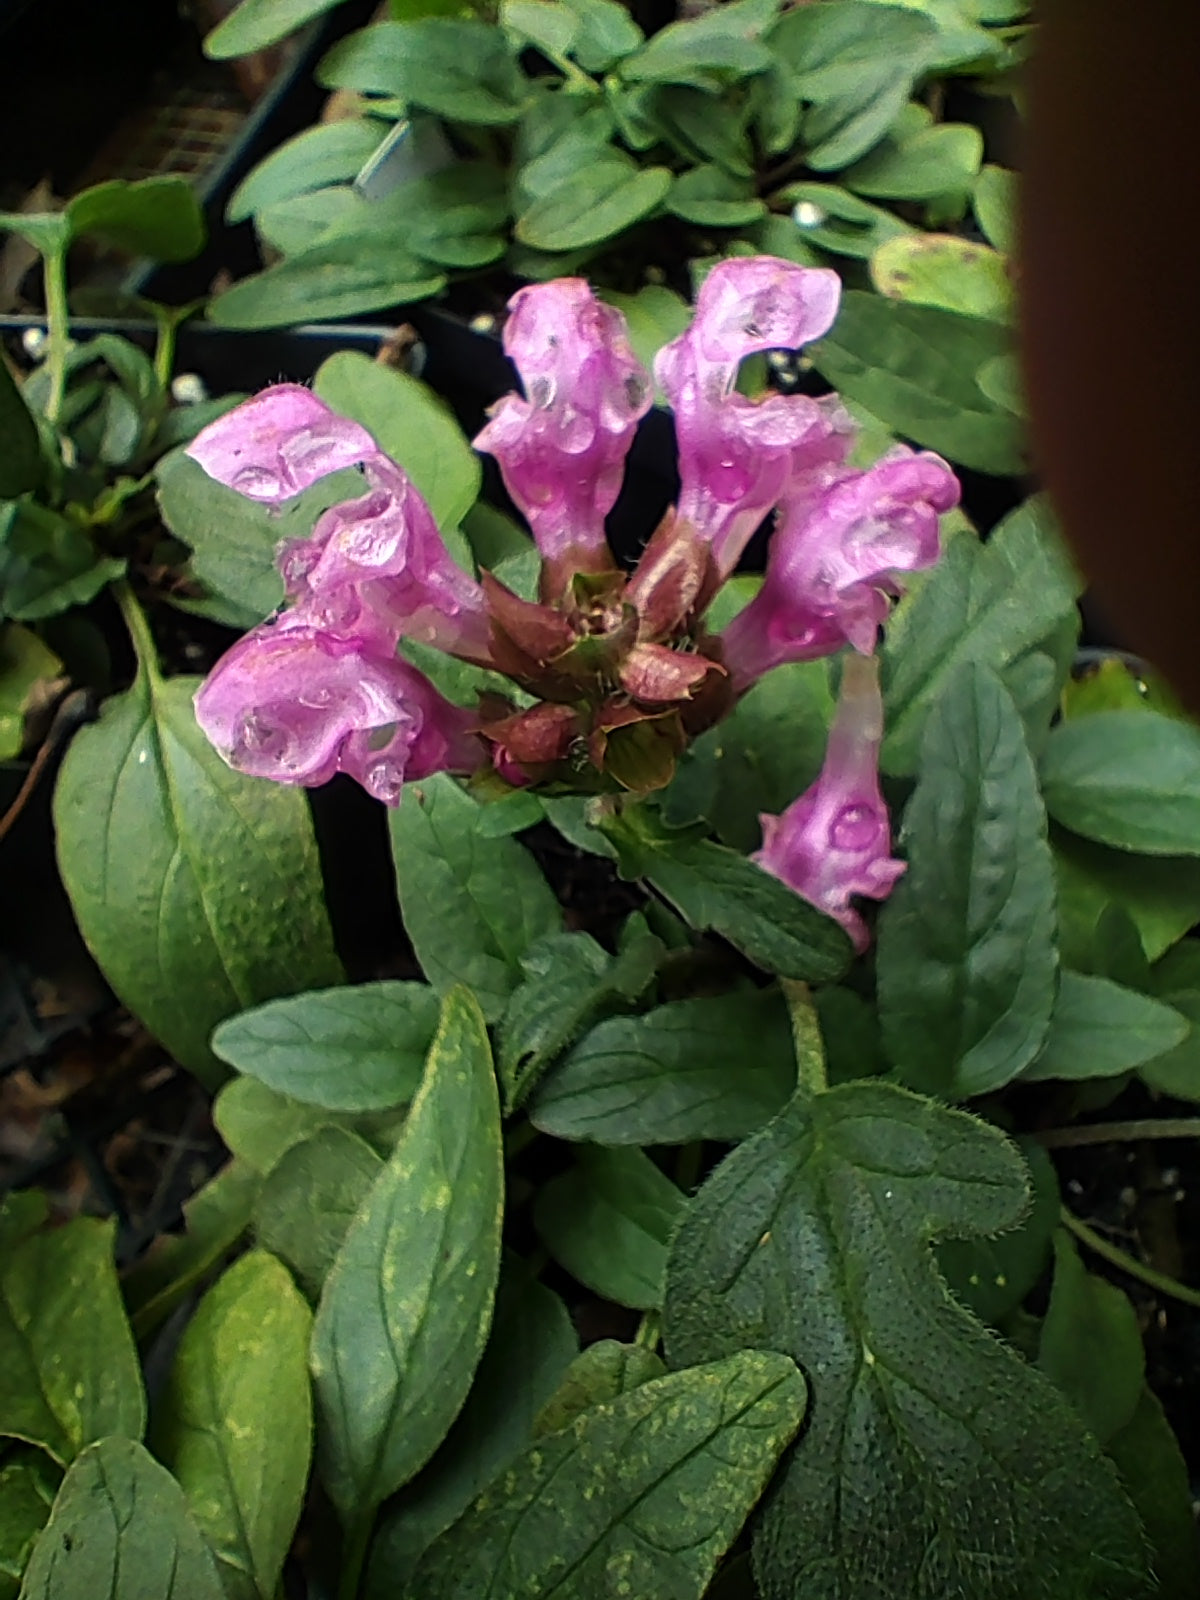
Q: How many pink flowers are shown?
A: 6